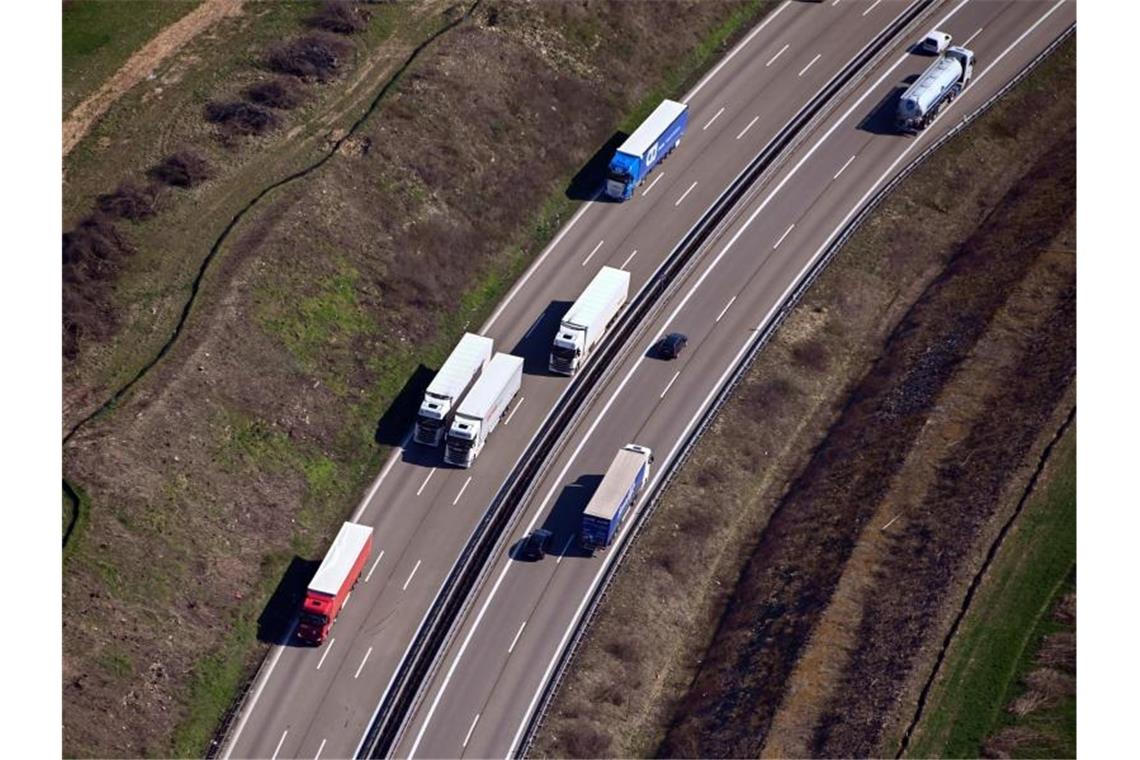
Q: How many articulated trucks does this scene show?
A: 7